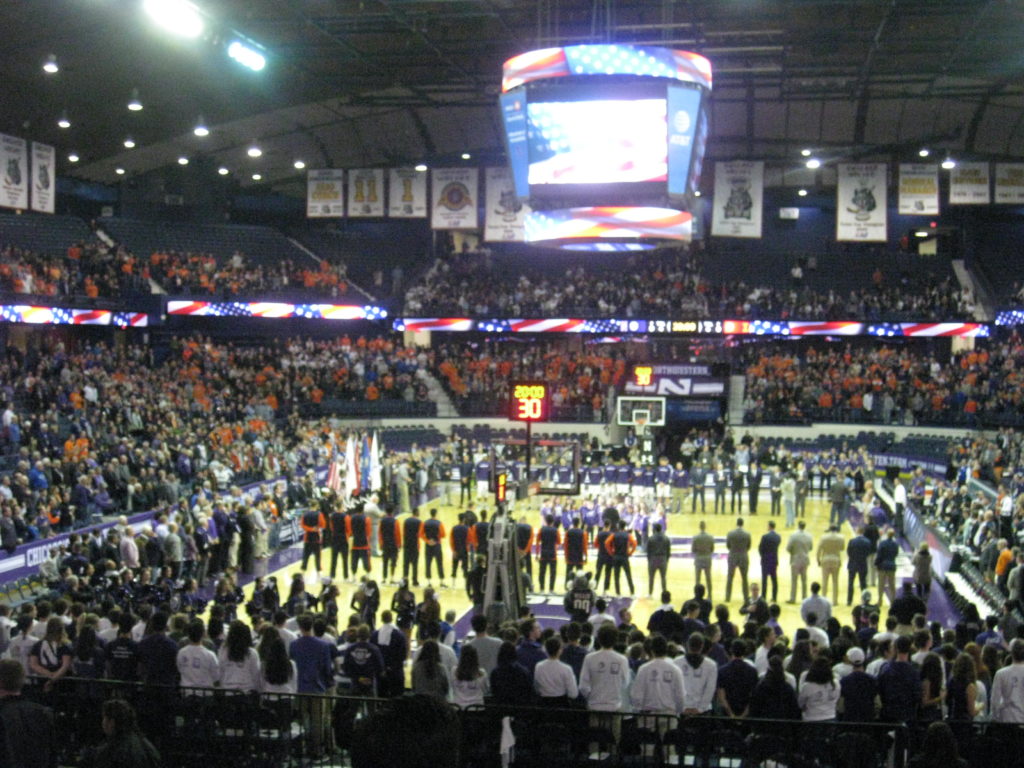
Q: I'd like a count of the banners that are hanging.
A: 12